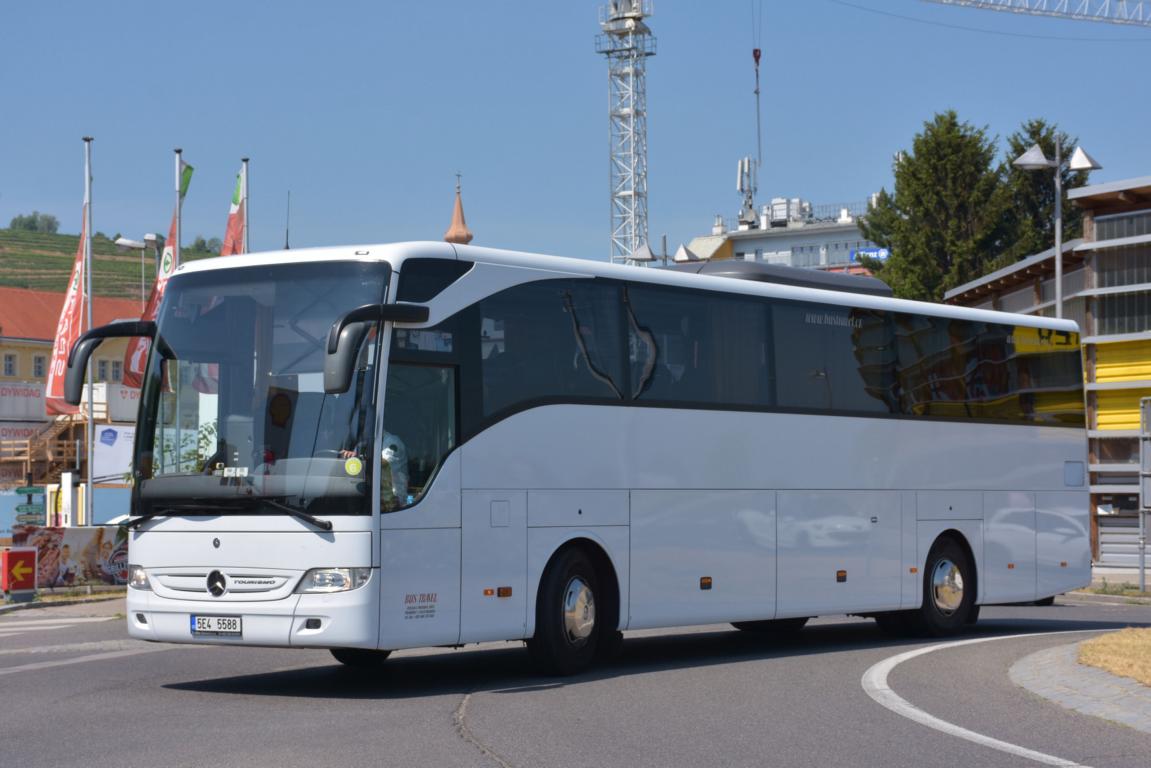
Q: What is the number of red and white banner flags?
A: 3